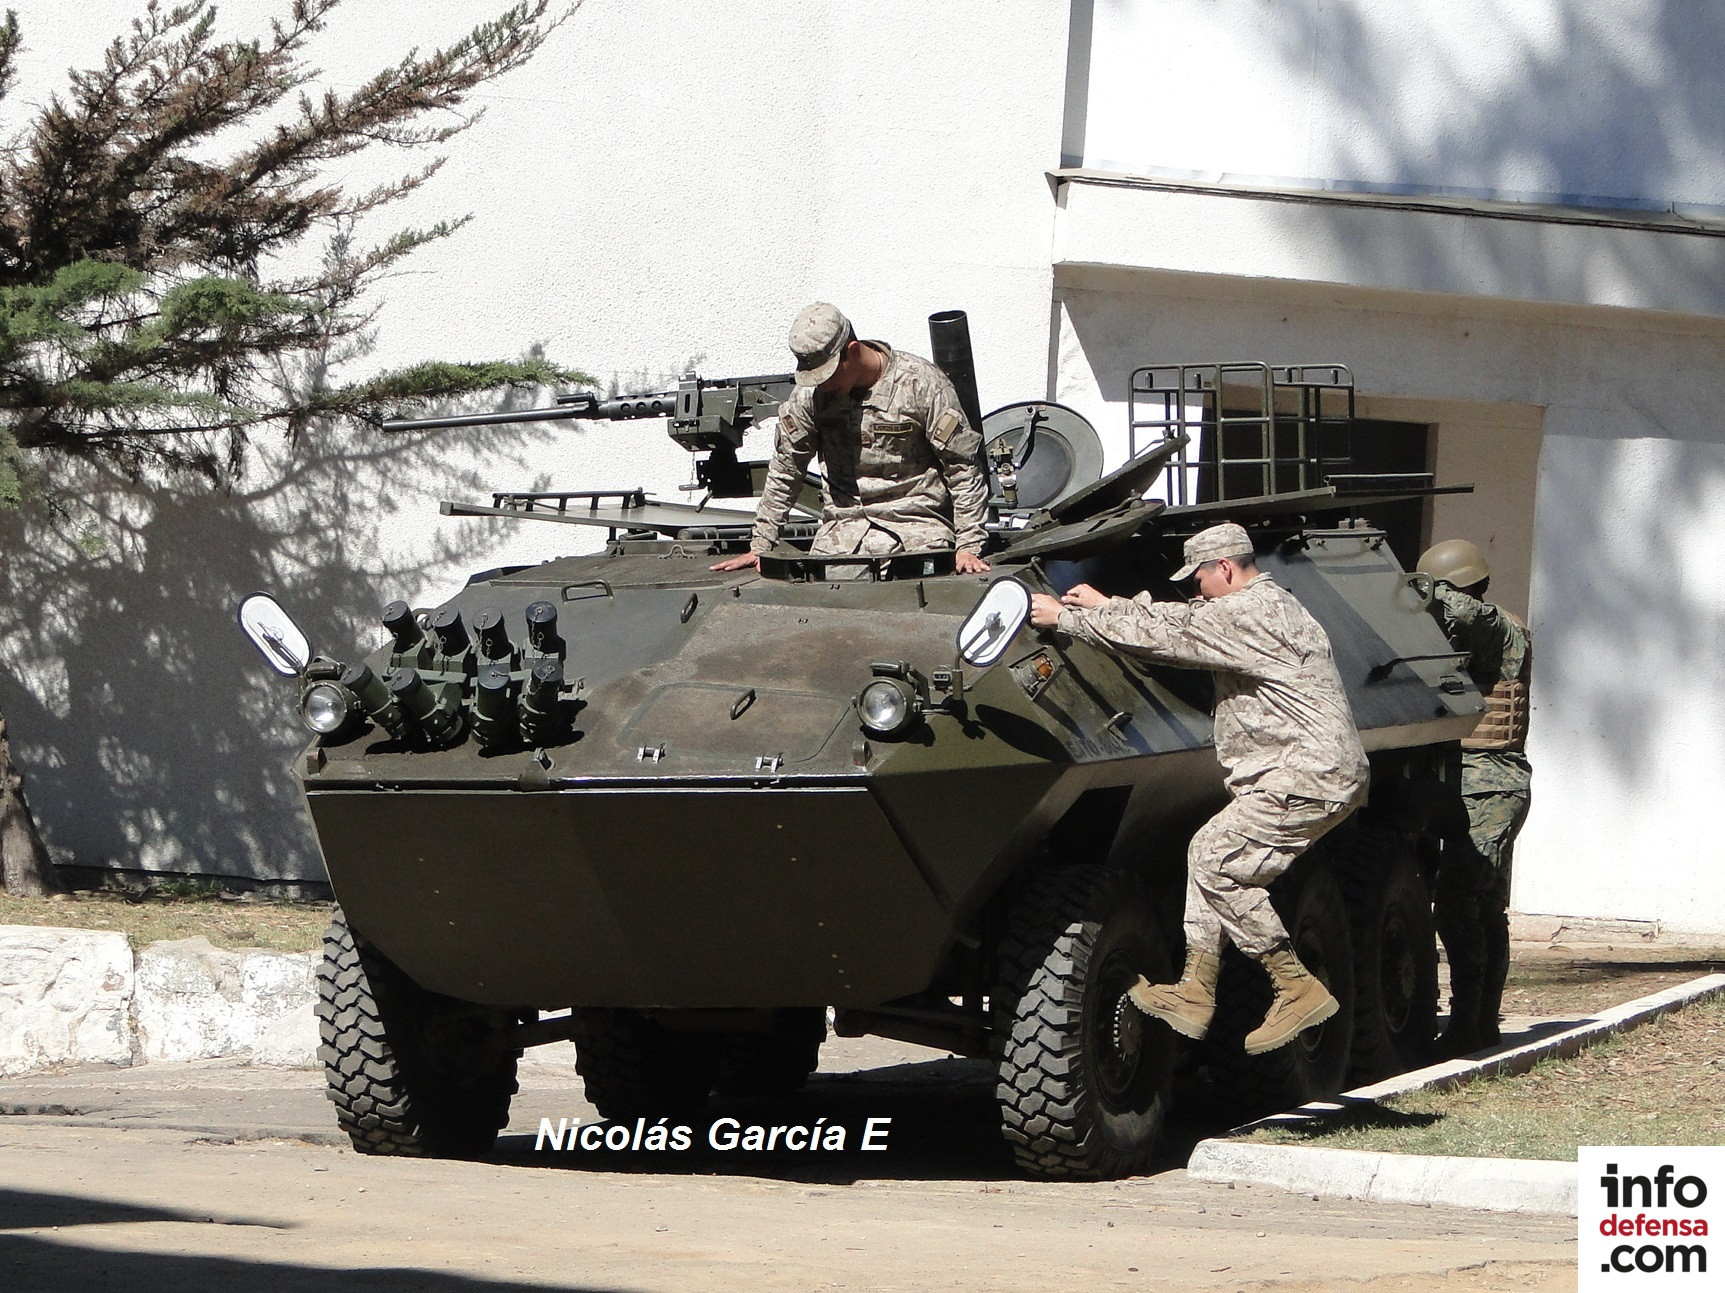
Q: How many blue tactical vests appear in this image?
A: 0